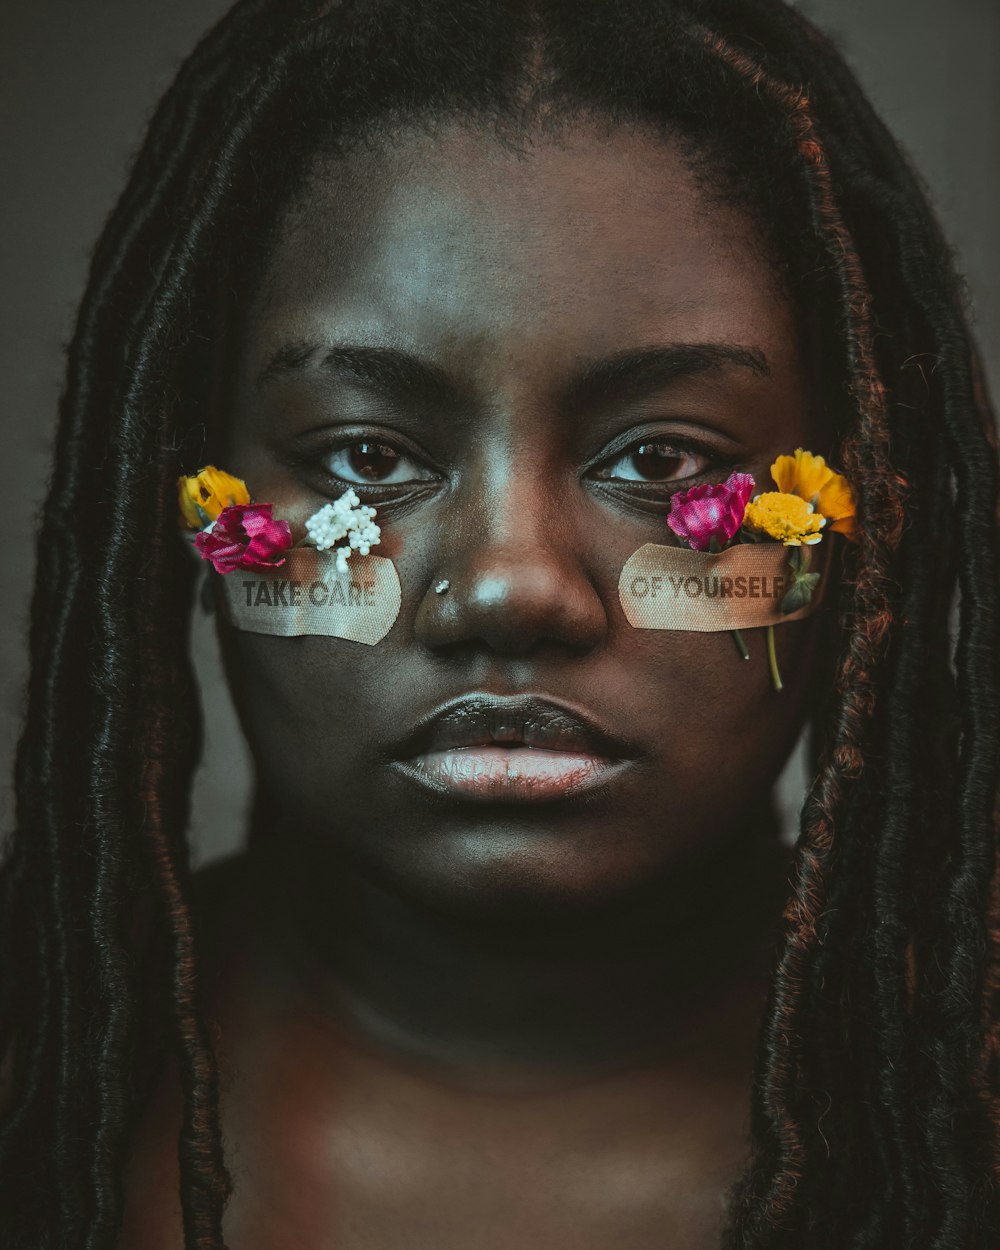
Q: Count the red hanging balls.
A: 0